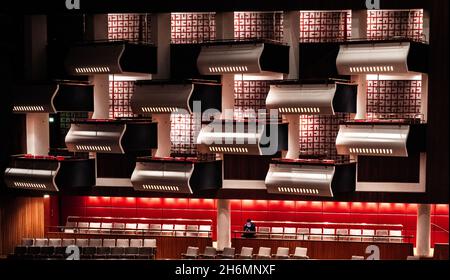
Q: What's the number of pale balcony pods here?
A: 12